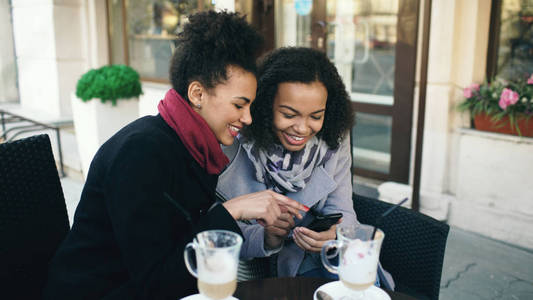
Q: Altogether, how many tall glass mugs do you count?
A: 2